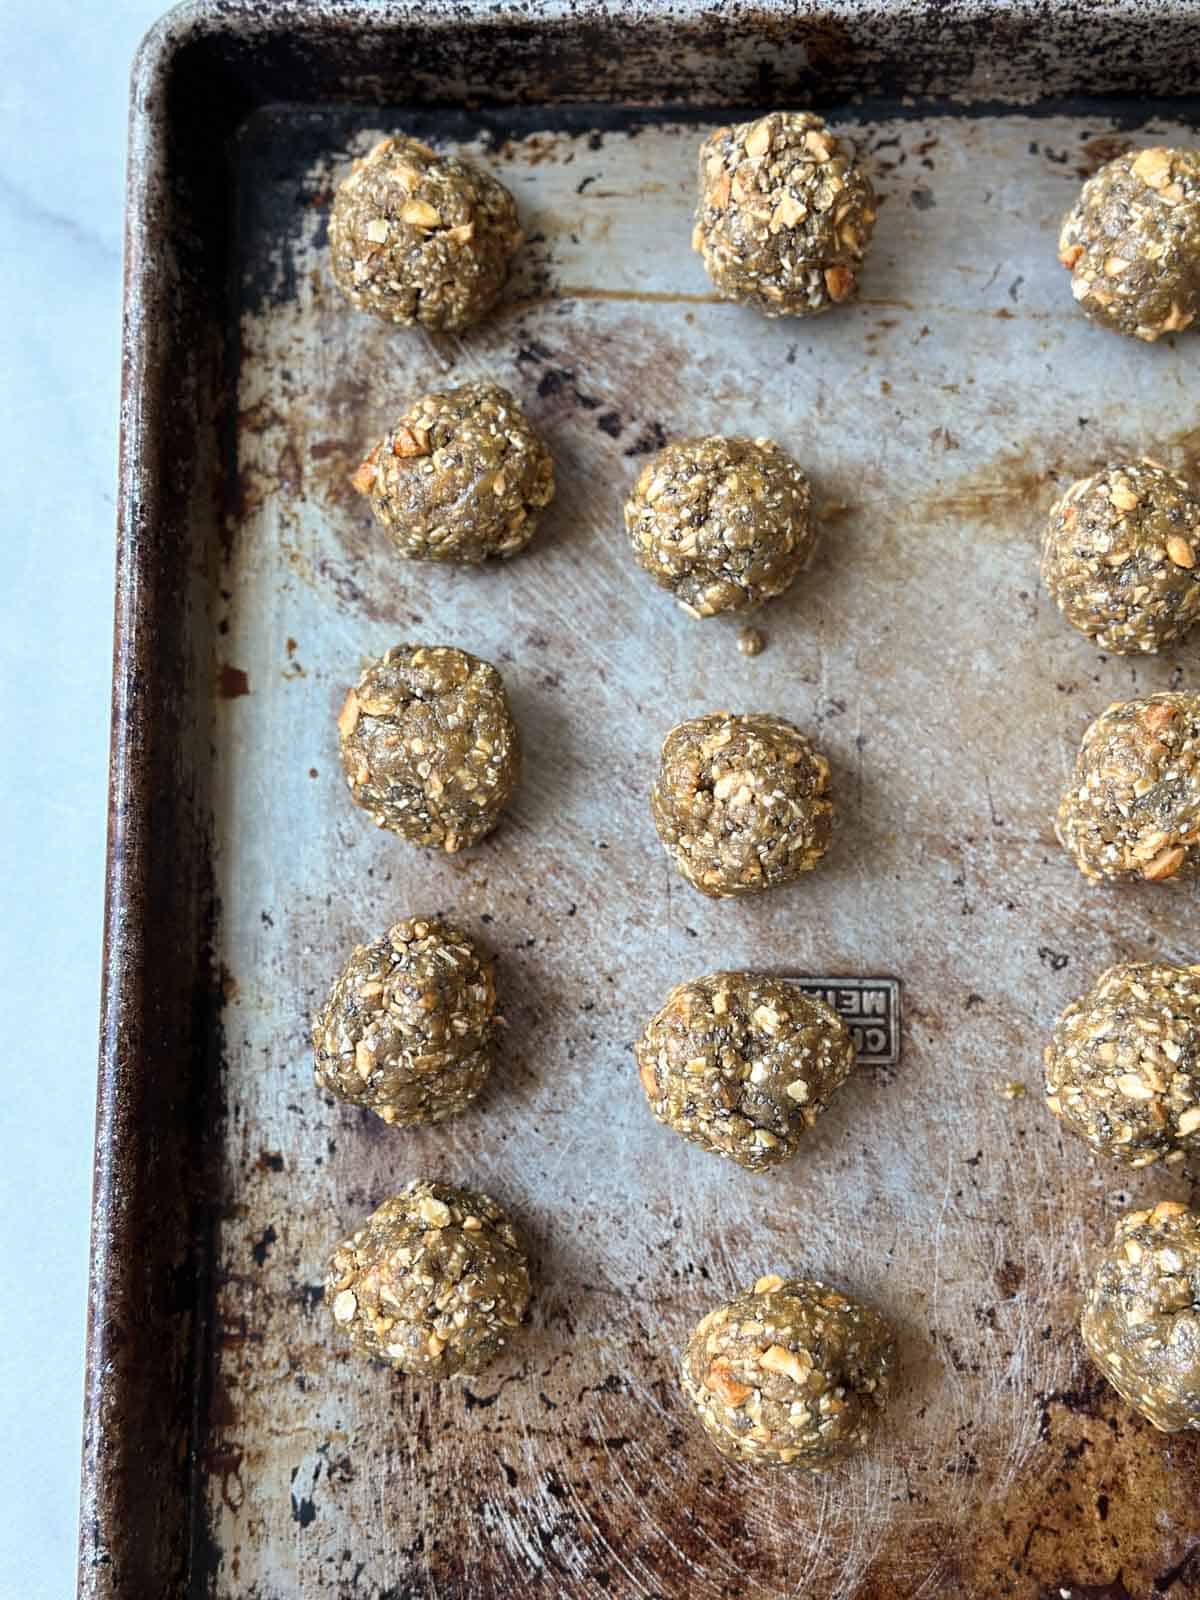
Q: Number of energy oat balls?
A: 15